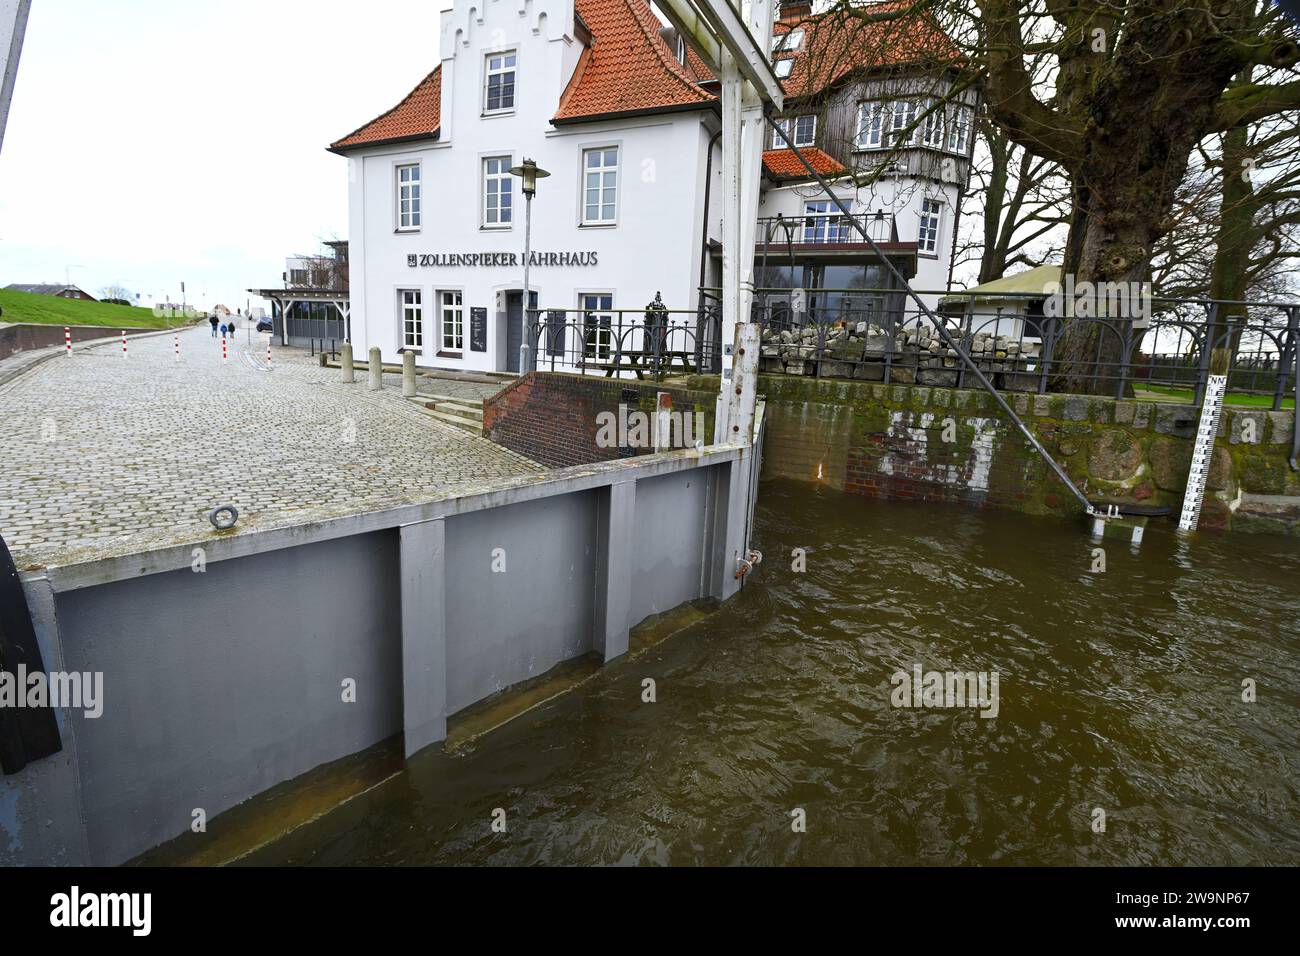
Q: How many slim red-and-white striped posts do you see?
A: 5